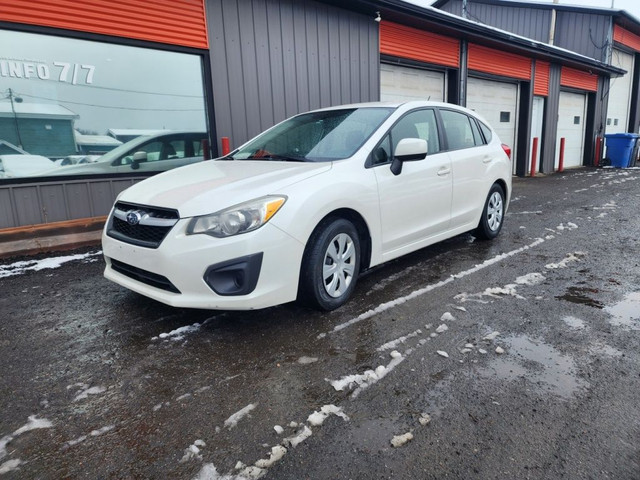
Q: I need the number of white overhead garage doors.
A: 4